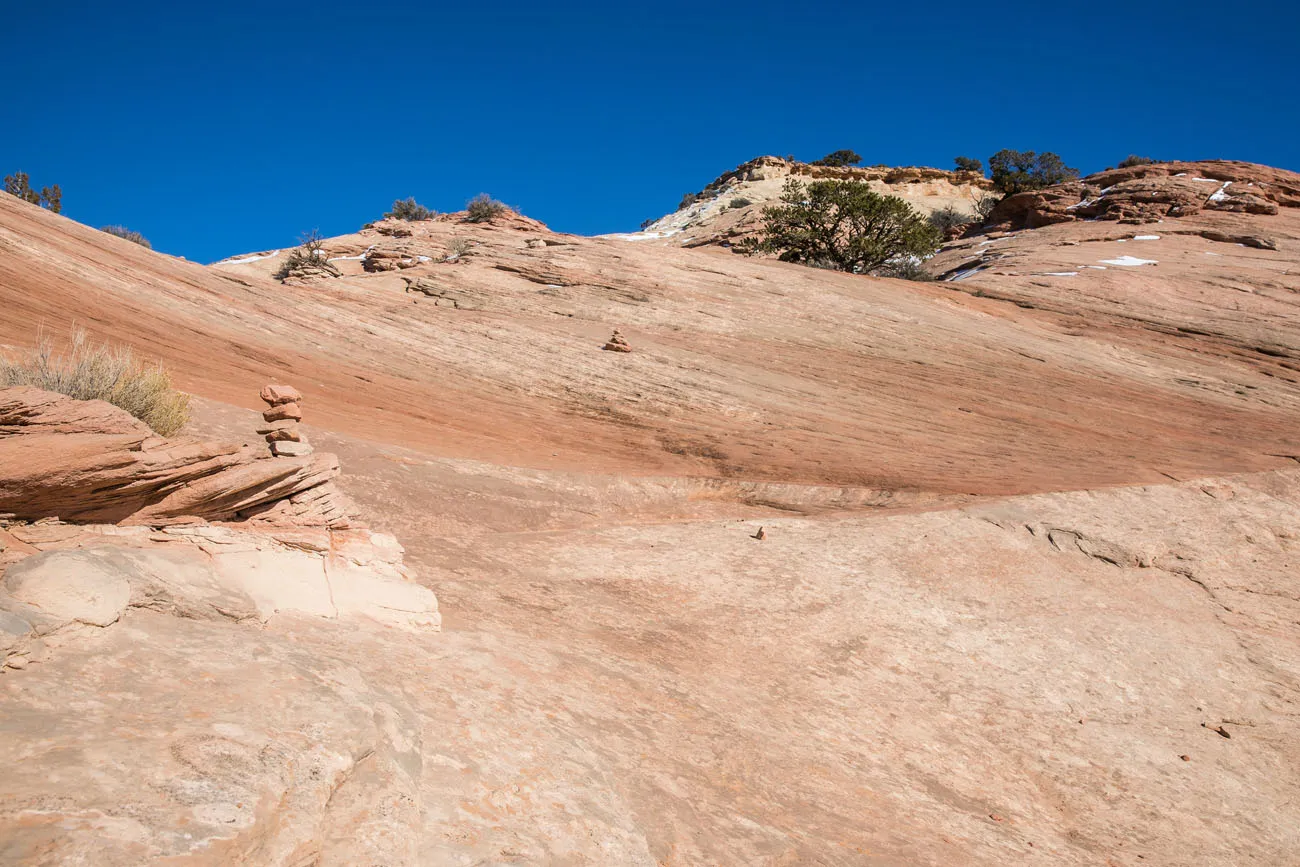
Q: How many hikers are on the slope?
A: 0